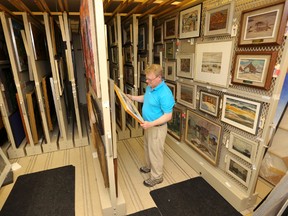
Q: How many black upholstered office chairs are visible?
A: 0